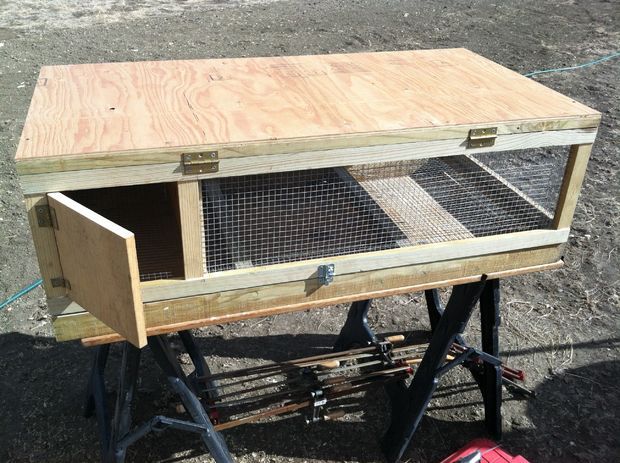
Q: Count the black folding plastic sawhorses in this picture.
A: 2